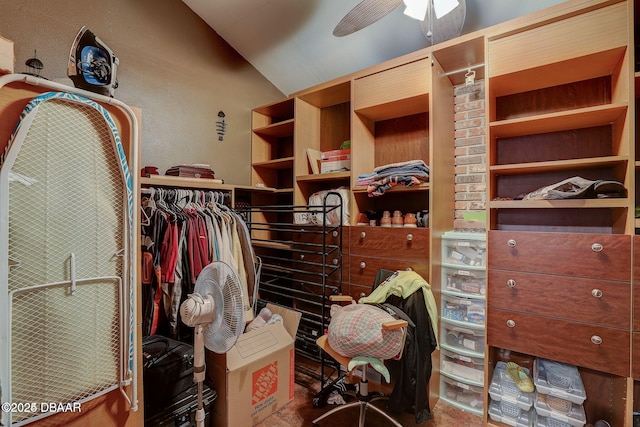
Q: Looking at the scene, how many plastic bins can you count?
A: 11